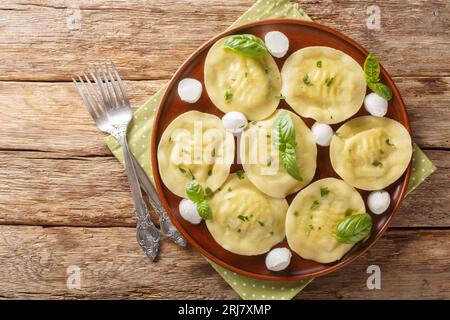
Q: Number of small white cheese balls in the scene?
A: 8